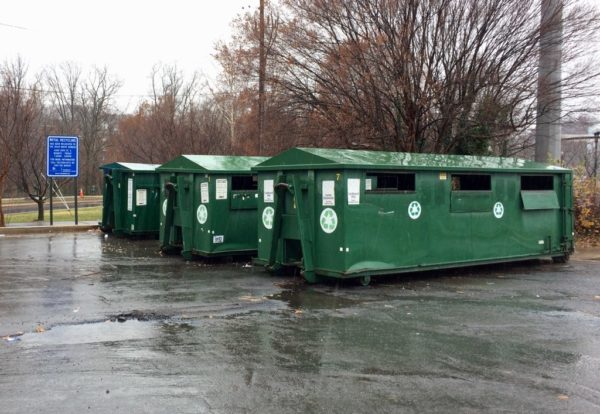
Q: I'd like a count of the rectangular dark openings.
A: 4